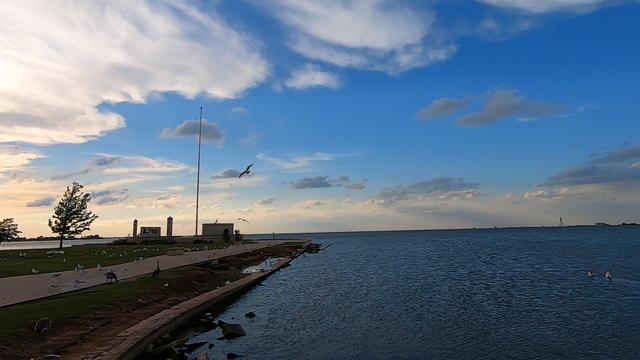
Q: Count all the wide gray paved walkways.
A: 1